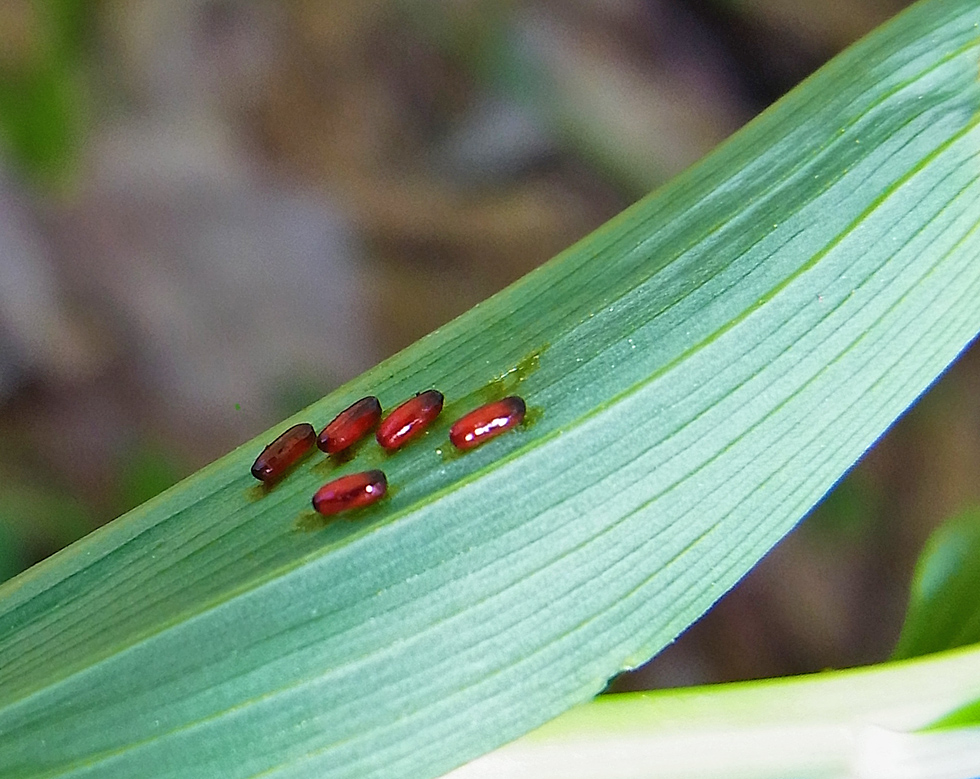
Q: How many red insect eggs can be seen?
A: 5